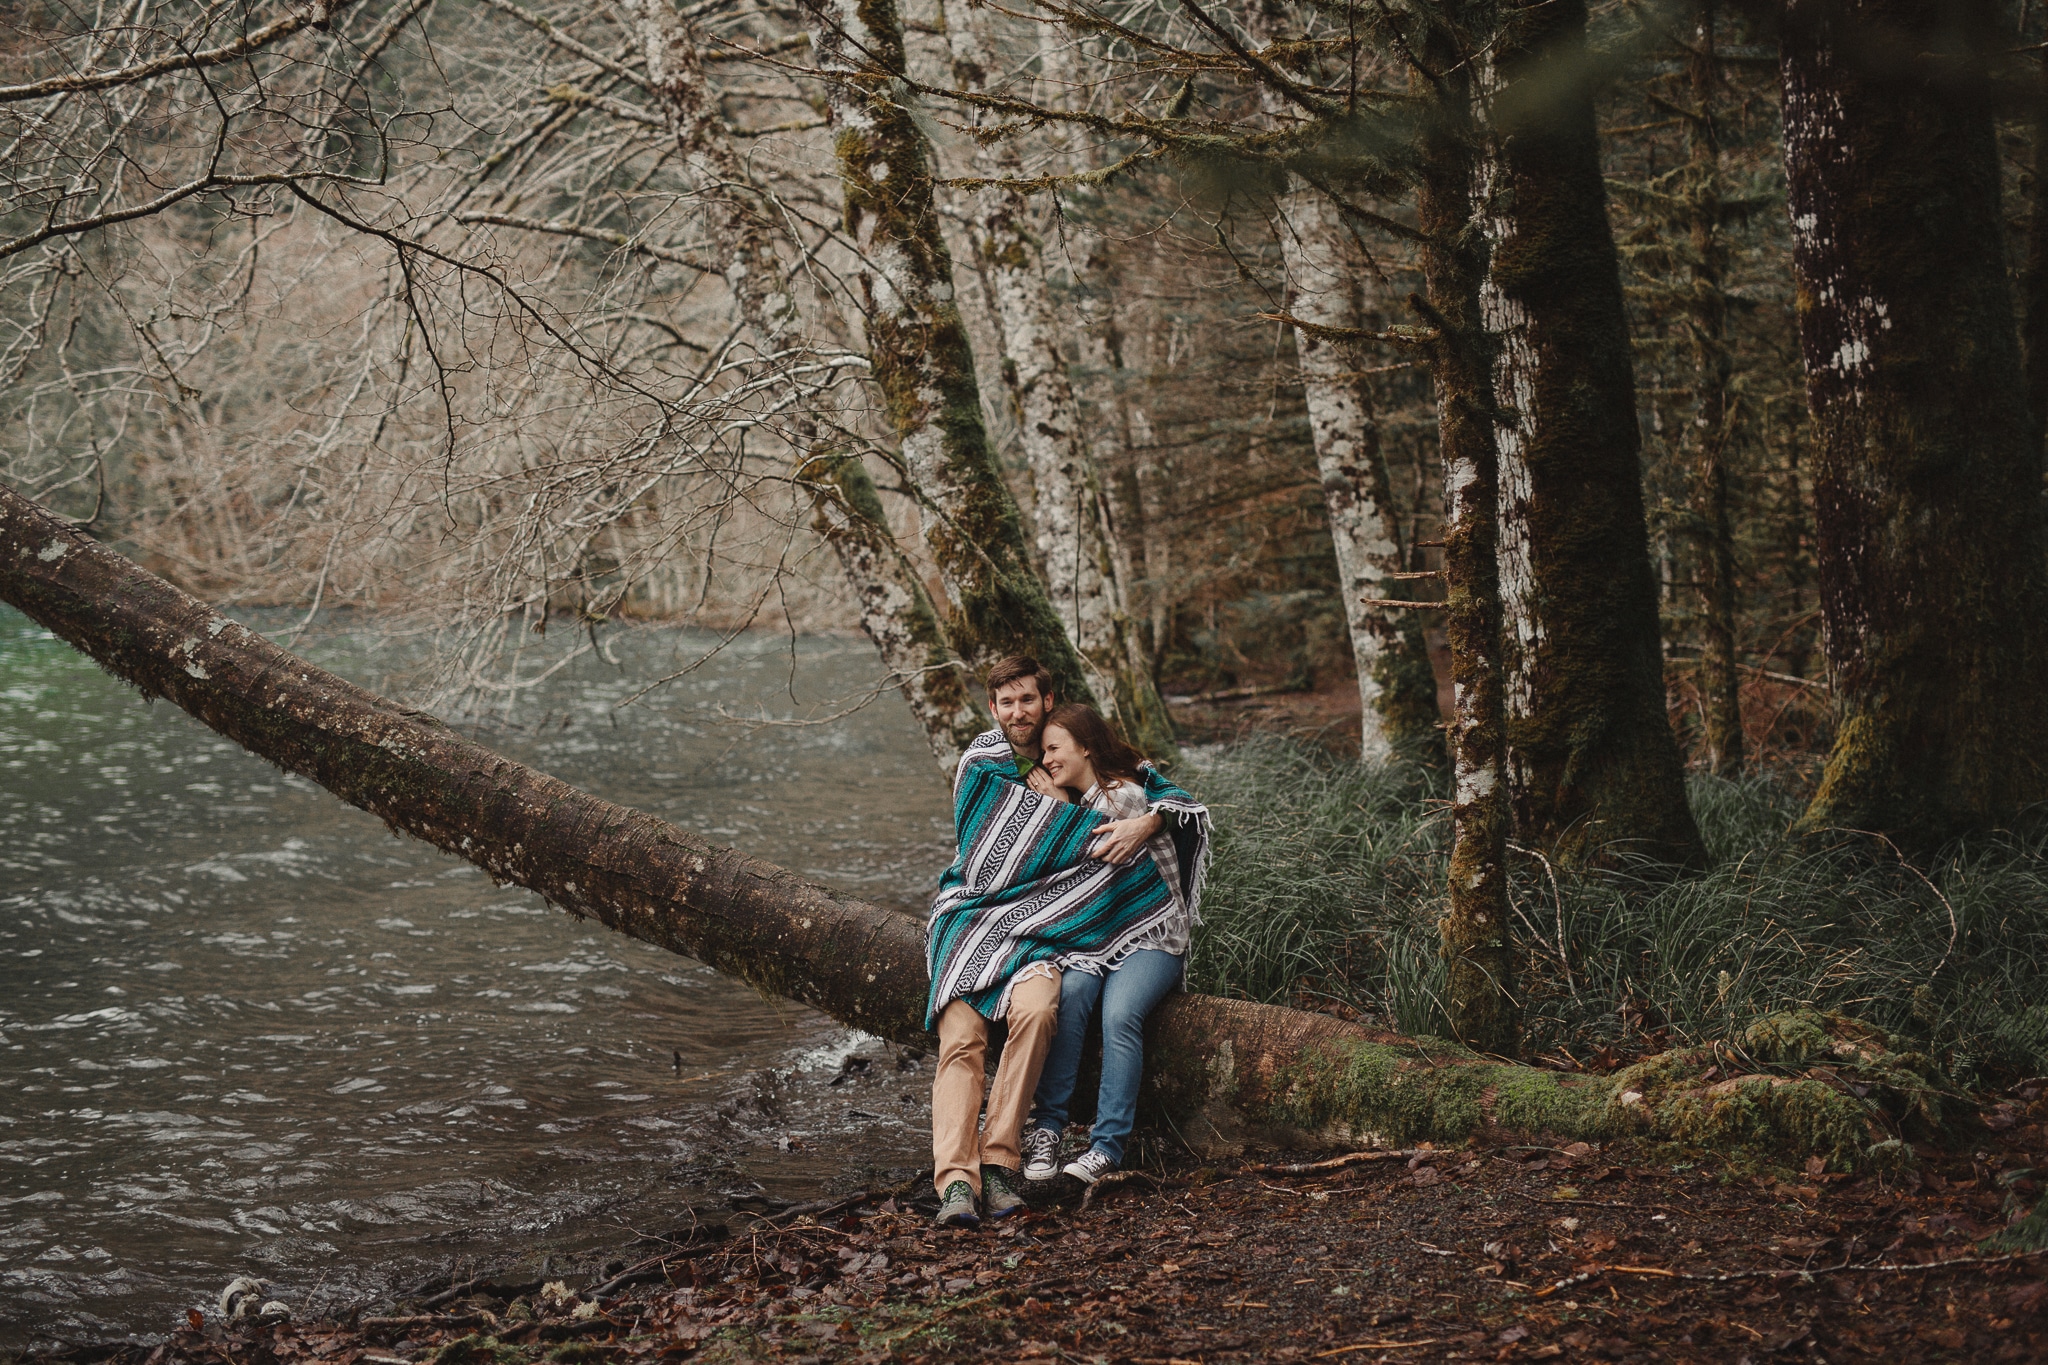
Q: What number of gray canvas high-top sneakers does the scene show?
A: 2